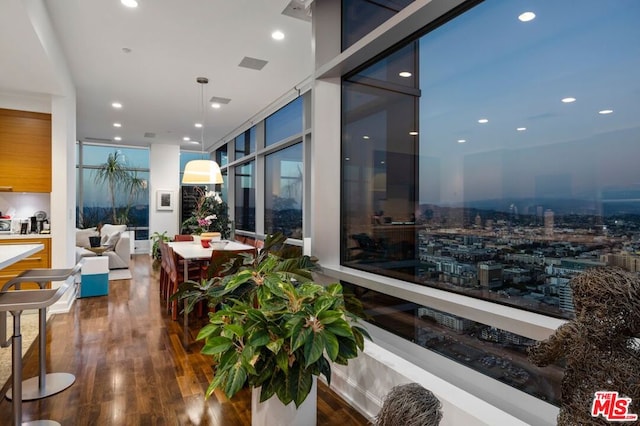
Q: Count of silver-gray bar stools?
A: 2